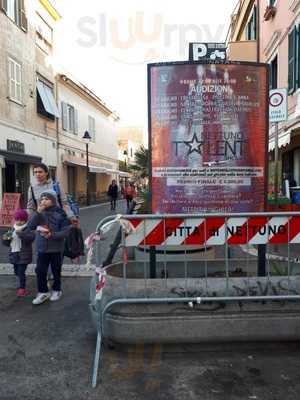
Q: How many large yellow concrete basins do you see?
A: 0